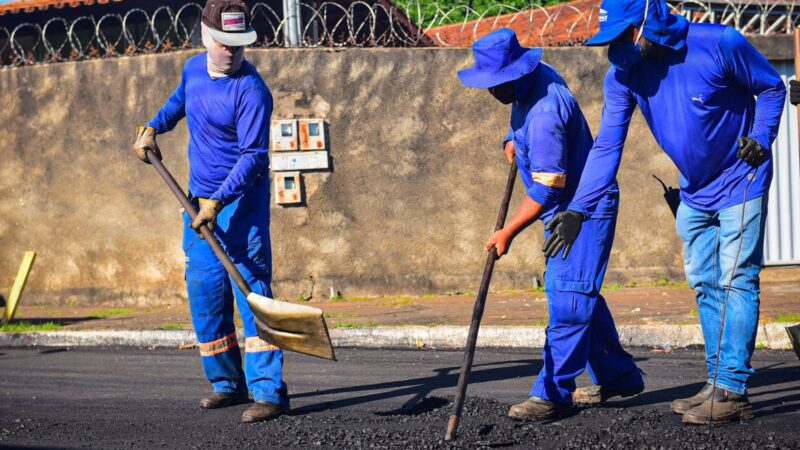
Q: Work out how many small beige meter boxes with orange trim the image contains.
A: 3